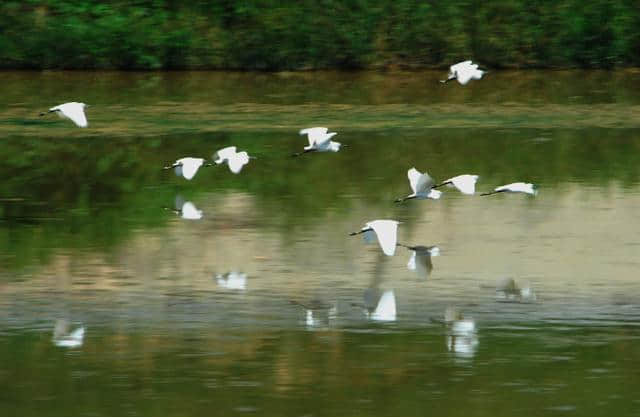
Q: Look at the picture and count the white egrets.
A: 9